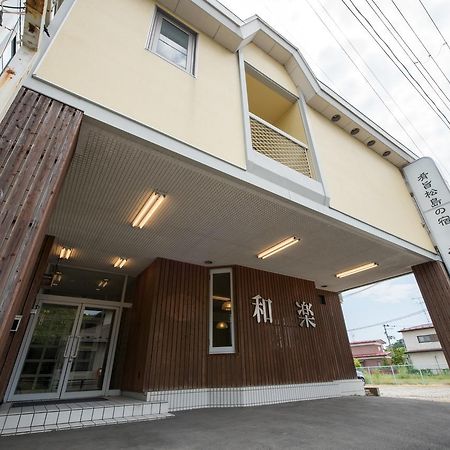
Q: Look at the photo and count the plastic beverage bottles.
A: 0